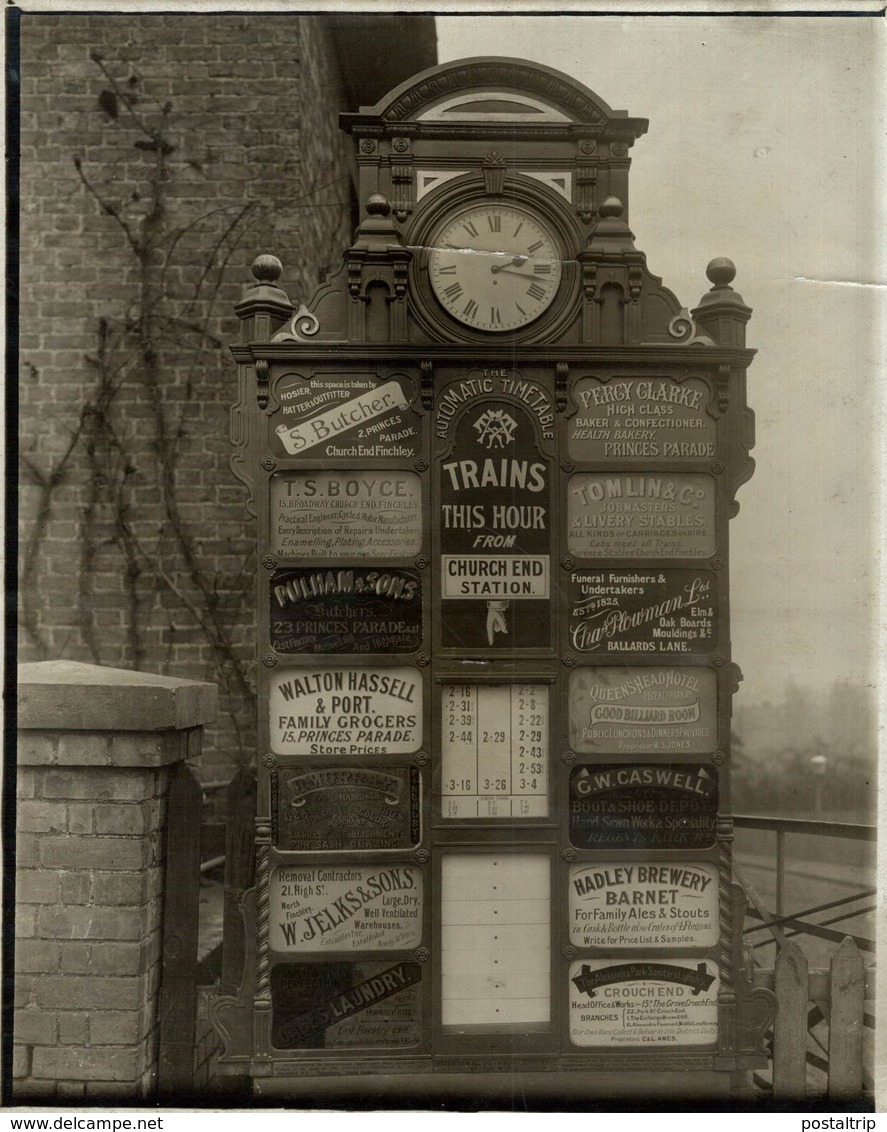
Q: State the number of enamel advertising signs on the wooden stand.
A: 14